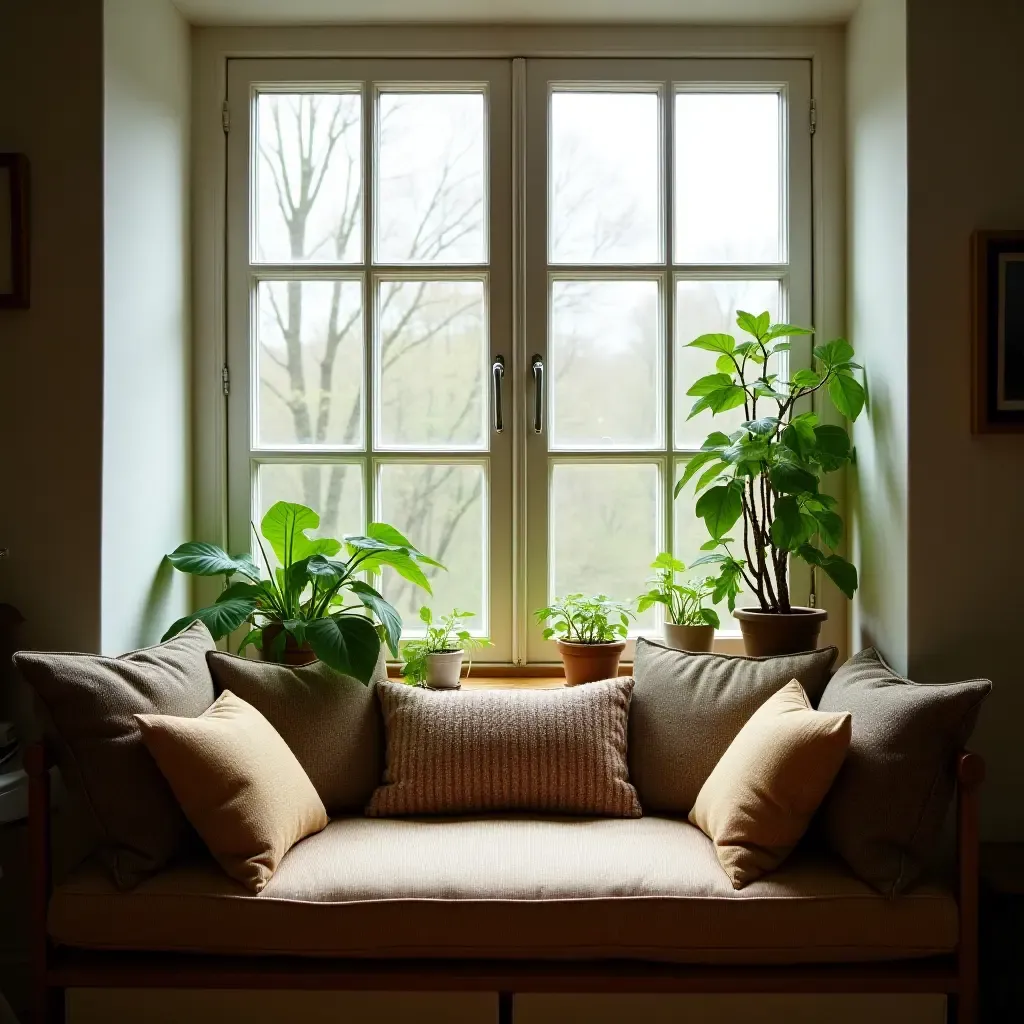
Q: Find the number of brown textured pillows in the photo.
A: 1